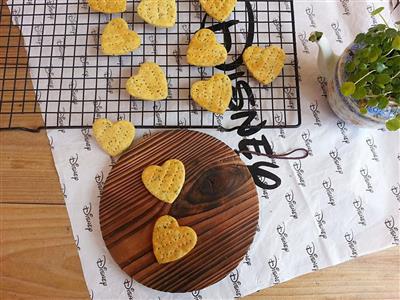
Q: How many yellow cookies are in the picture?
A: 11